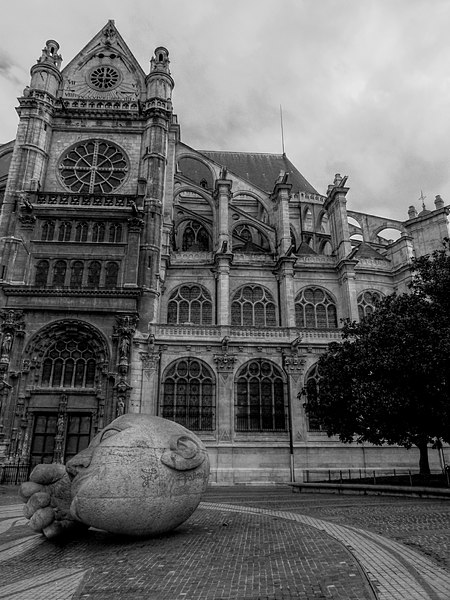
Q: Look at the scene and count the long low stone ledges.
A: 1